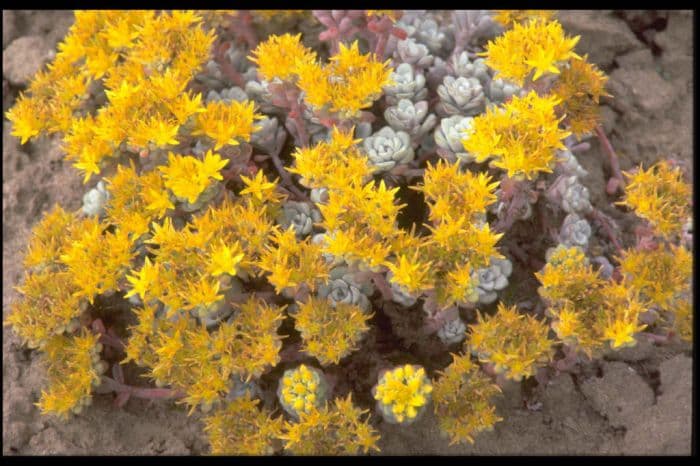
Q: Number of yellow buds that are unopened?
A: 2